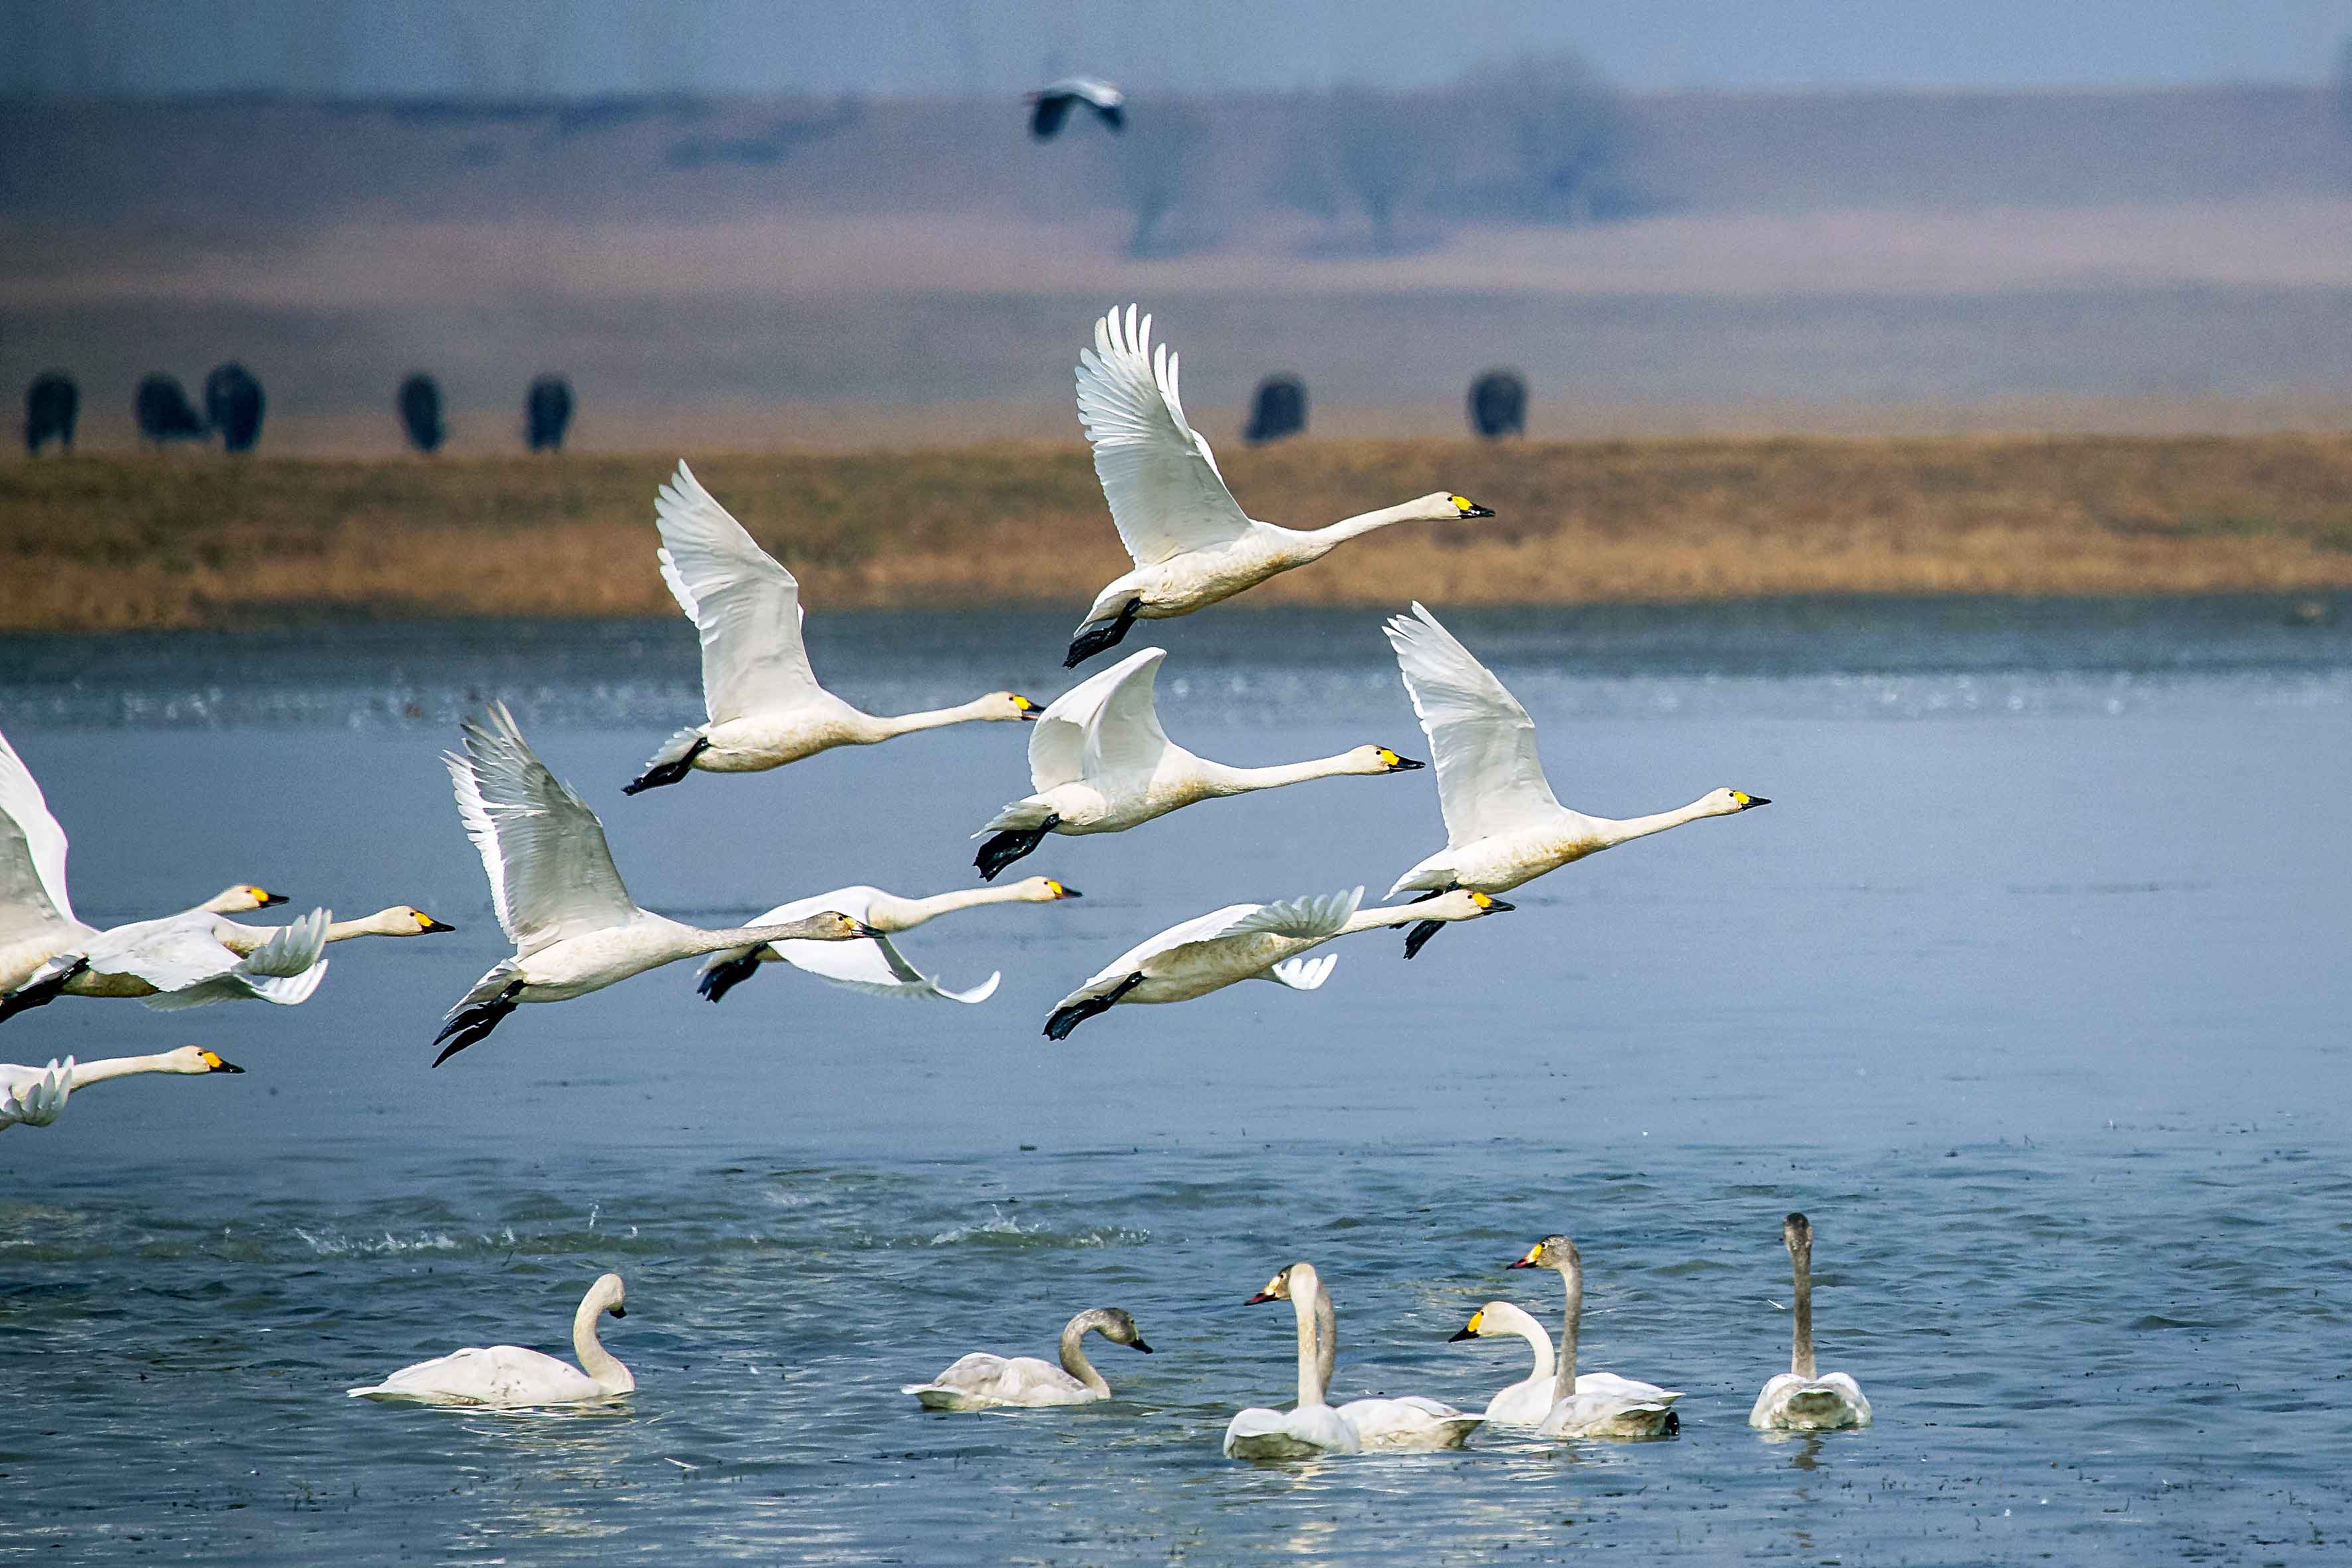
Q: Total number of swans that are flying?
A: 10